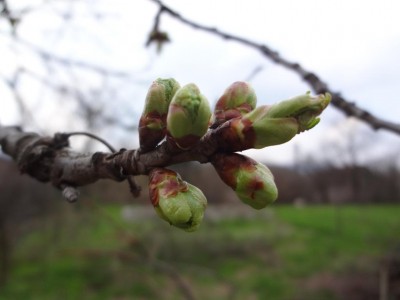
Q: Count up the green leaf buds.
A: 6